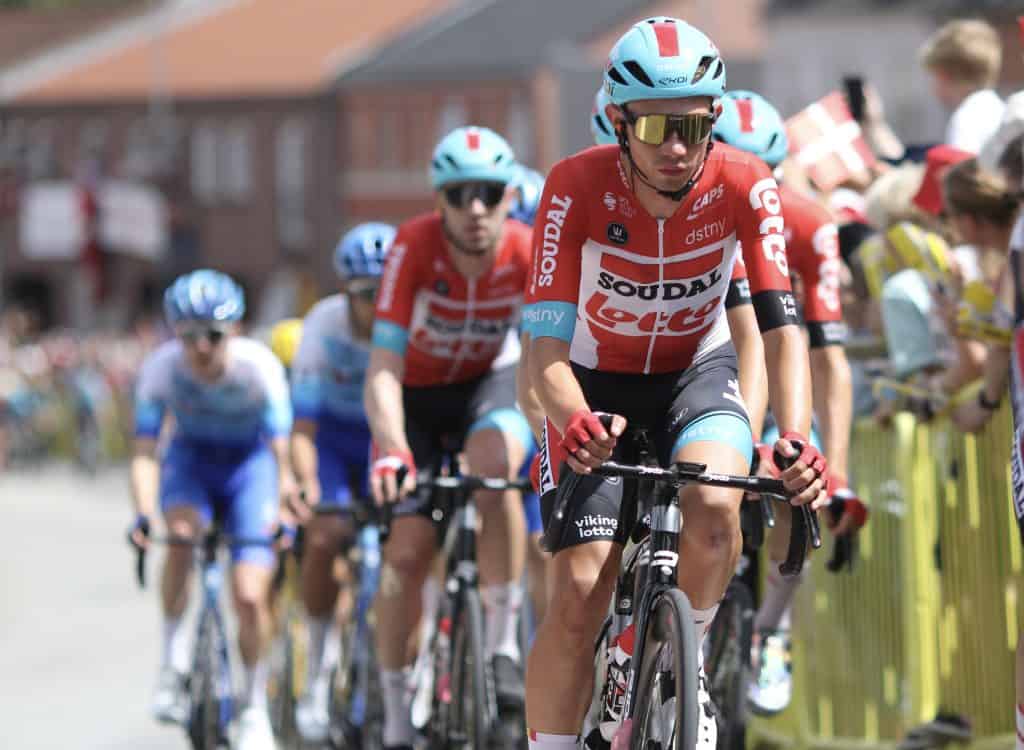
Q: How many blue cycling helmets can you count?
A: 7